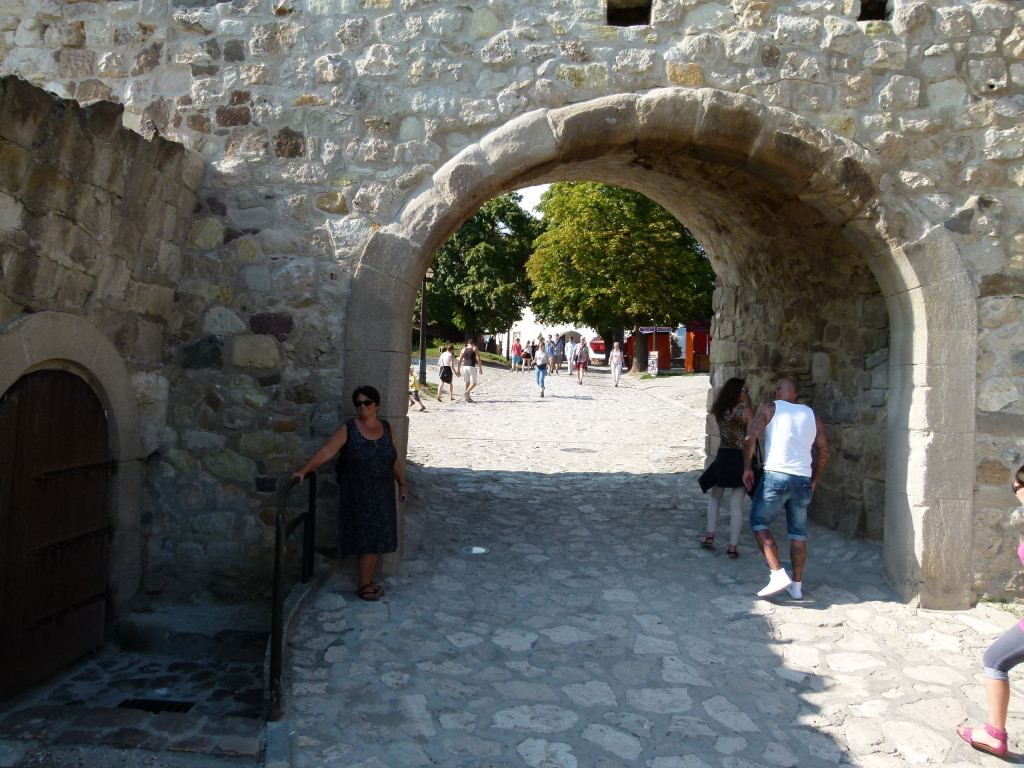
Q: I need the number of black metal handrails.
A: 1